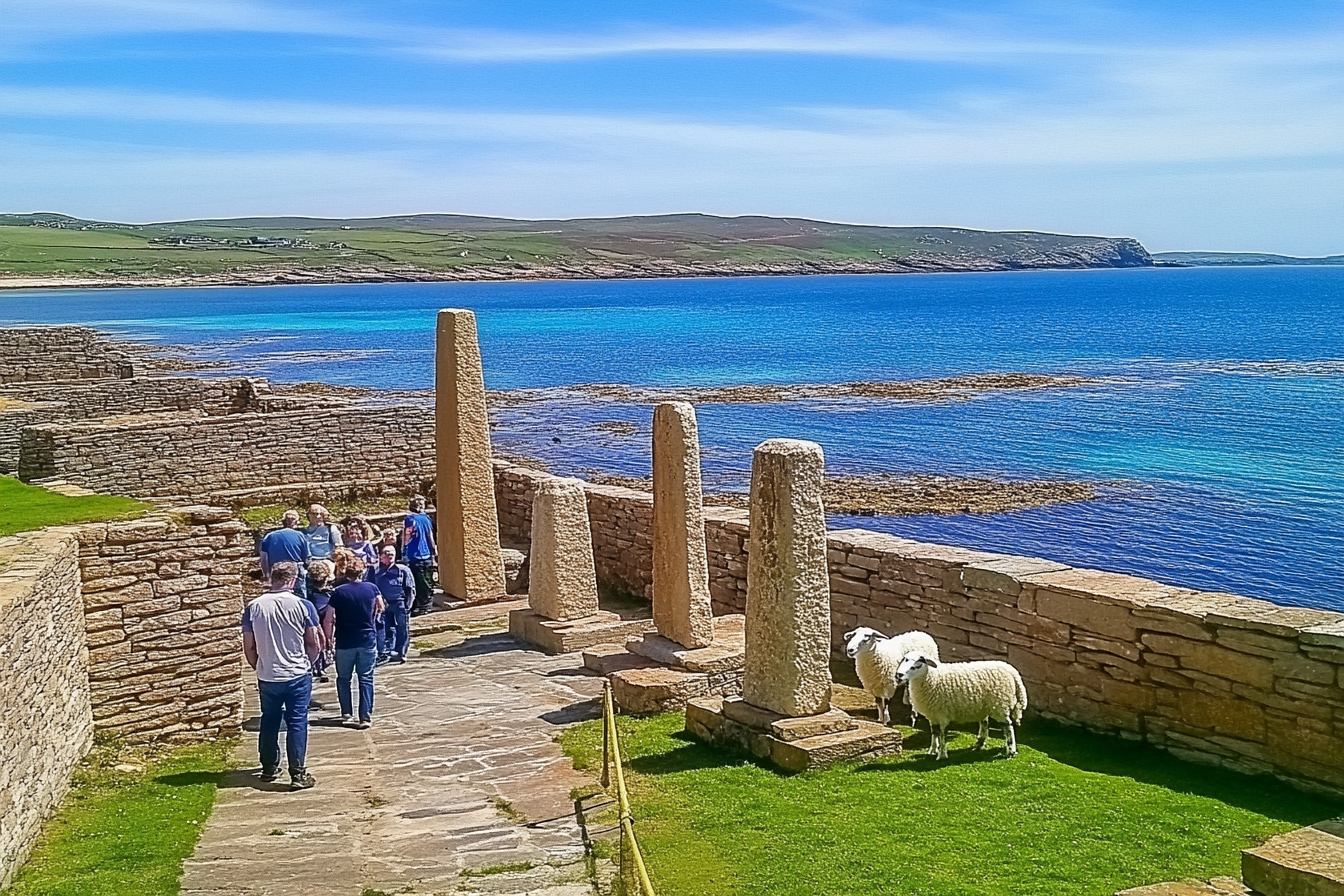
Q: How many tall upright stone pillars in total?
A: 4